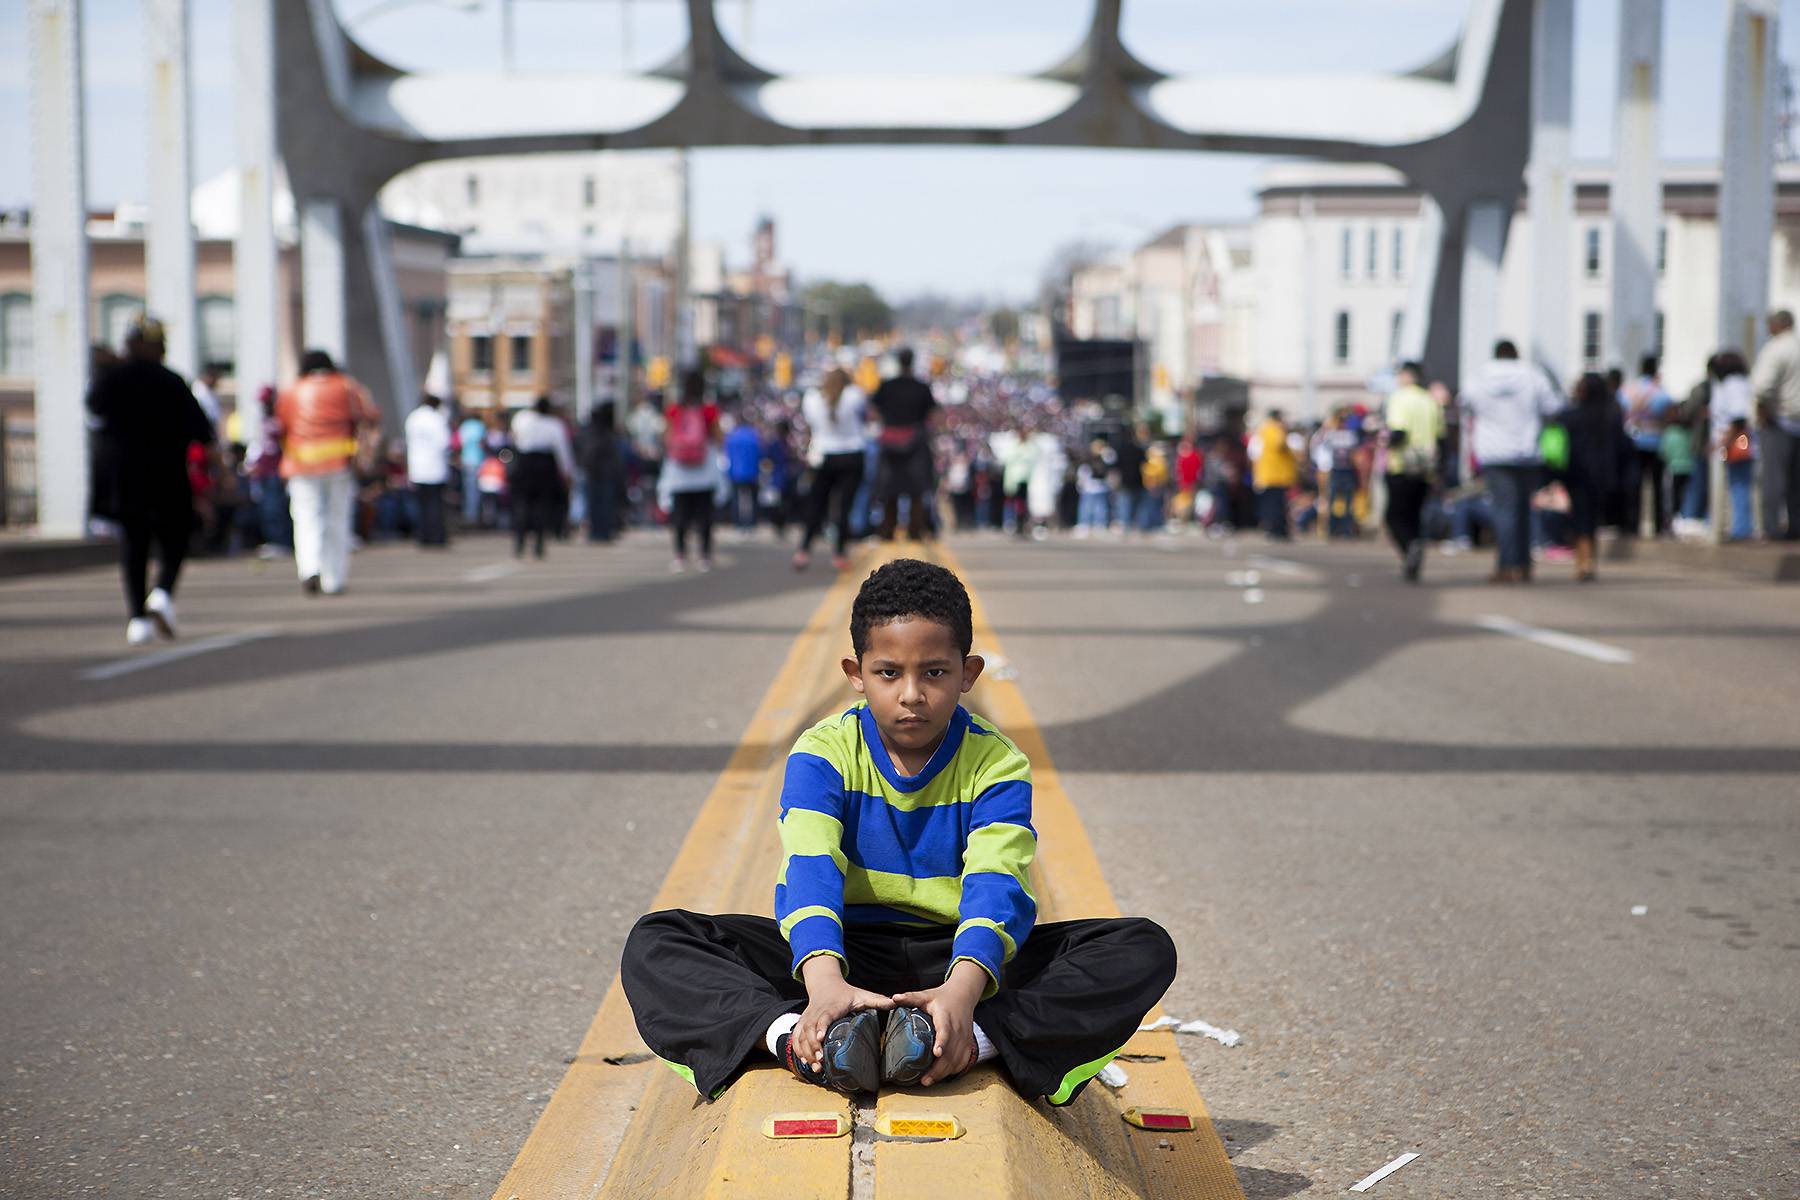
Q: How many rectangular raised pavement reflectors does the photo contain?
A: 3